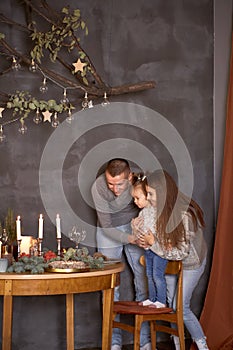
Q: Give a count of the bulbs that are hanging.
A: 11